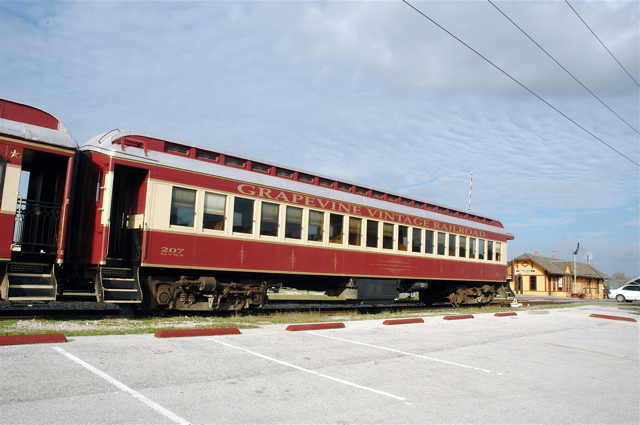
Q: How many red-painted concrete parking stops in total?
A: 7